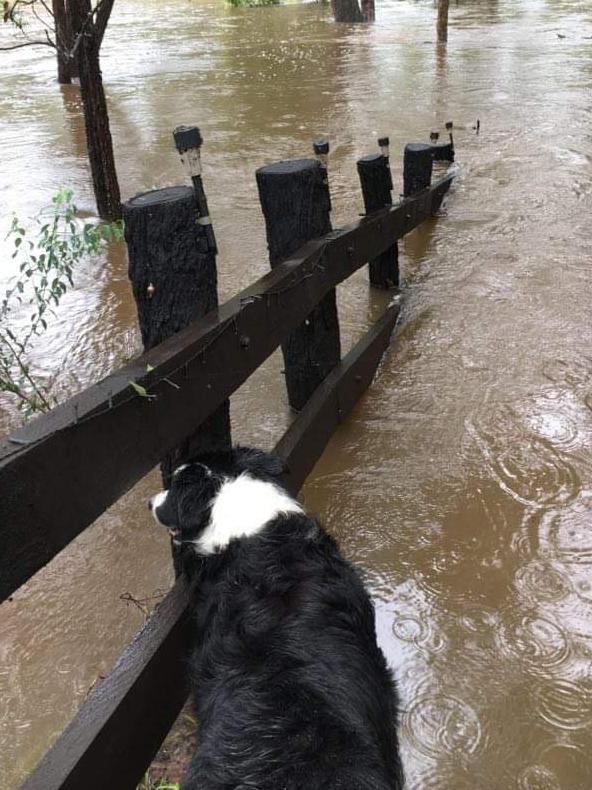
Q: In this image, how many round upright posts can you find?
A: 4